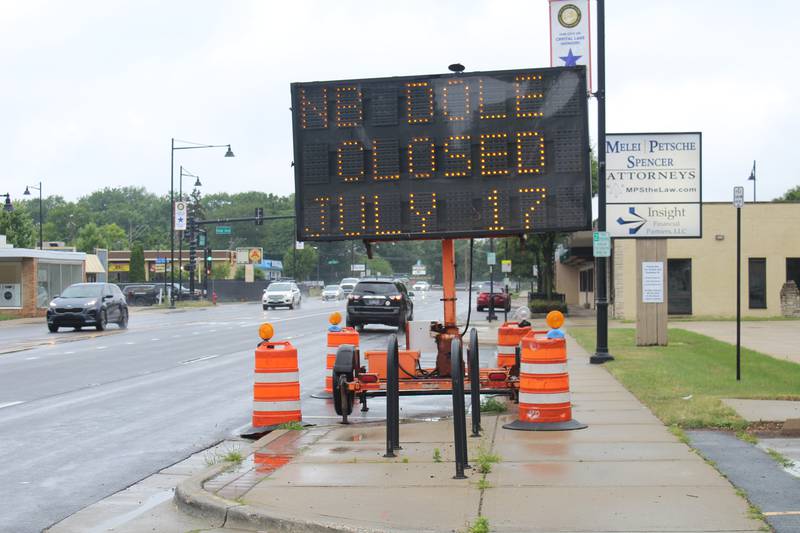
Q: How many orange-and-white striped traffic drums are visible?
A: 4